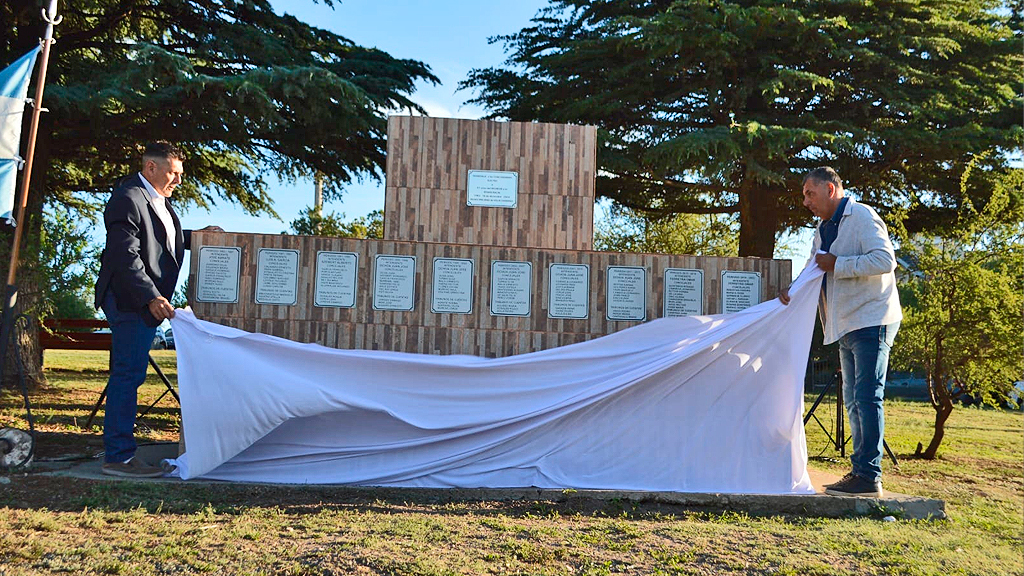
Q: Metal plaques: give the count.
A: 11